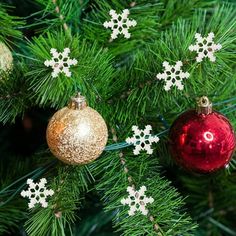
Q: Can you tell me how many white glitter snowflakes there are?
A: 7